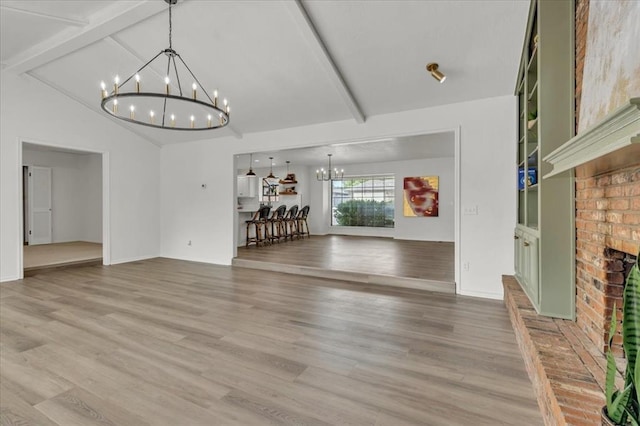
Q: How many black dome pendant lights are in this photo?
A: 3